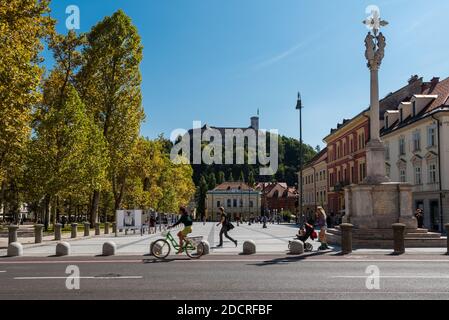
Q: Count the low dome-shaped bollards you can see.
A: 7